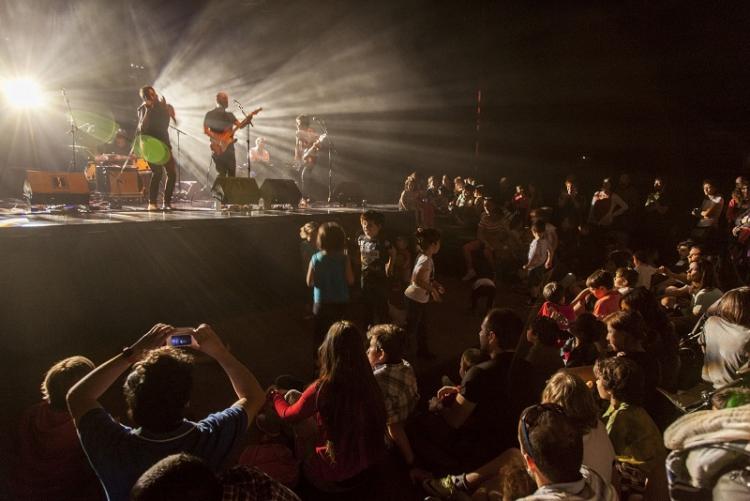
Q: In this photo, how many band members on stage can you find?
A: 5